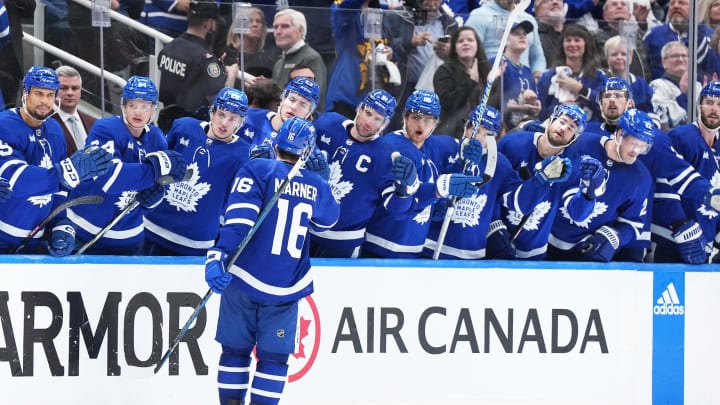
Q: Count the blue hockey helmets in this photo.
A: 12